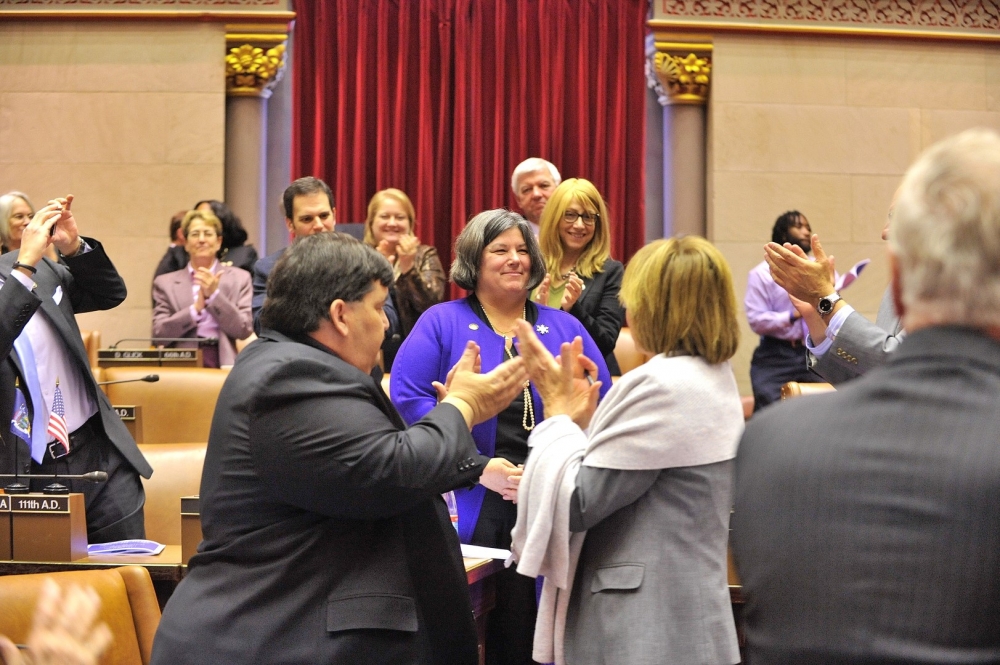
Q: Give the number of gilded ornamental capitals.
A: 2